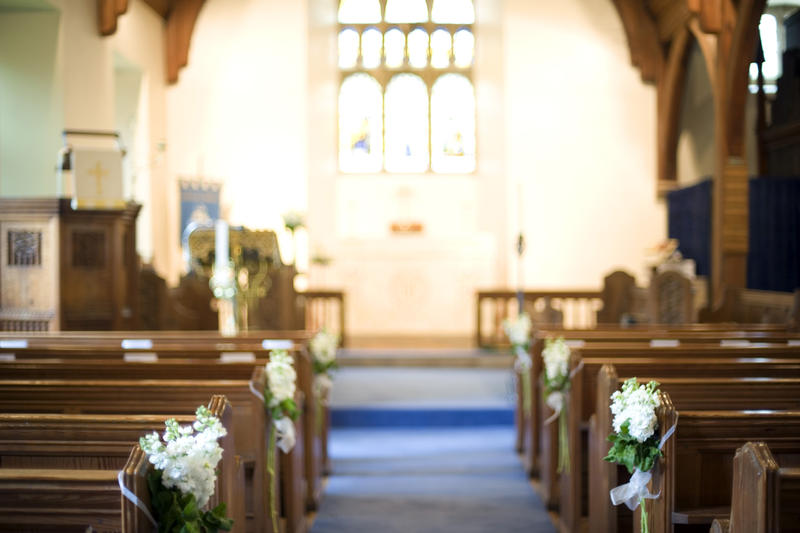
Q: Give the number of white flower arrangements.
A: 6